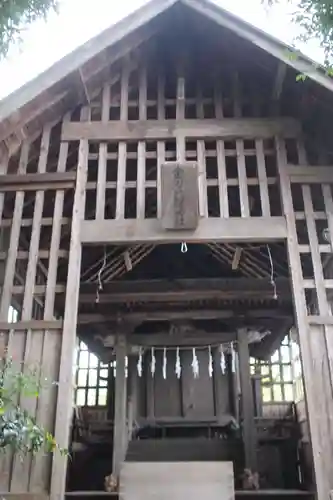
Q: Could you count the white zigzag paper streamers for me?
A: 8